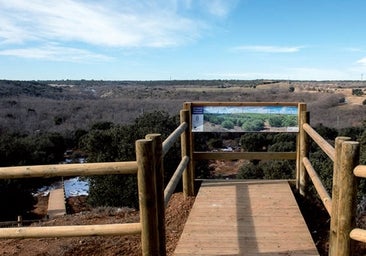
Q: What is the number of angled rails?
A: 4